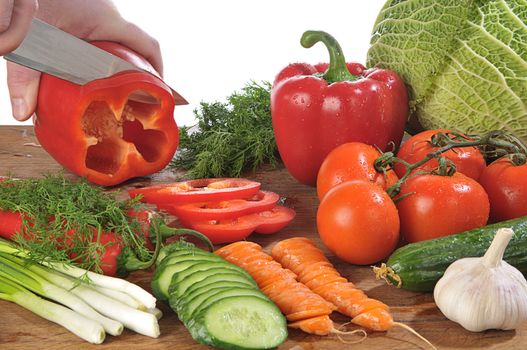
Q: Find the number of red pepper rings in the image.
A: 3